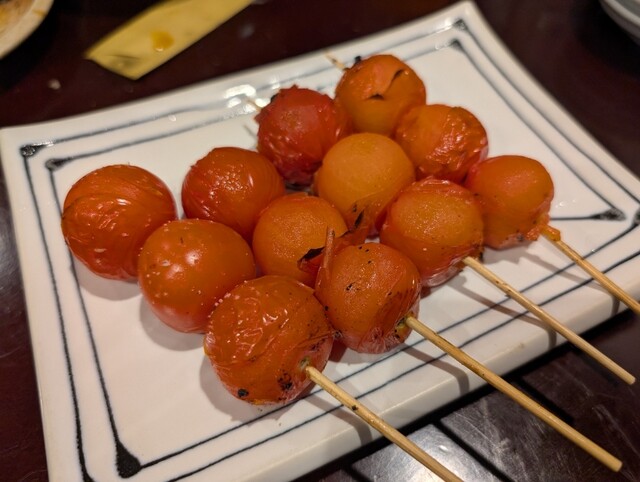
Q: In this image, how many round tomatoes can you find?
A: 12